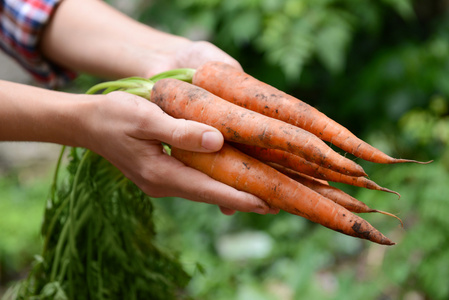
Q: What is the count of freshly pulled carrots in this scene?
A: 5